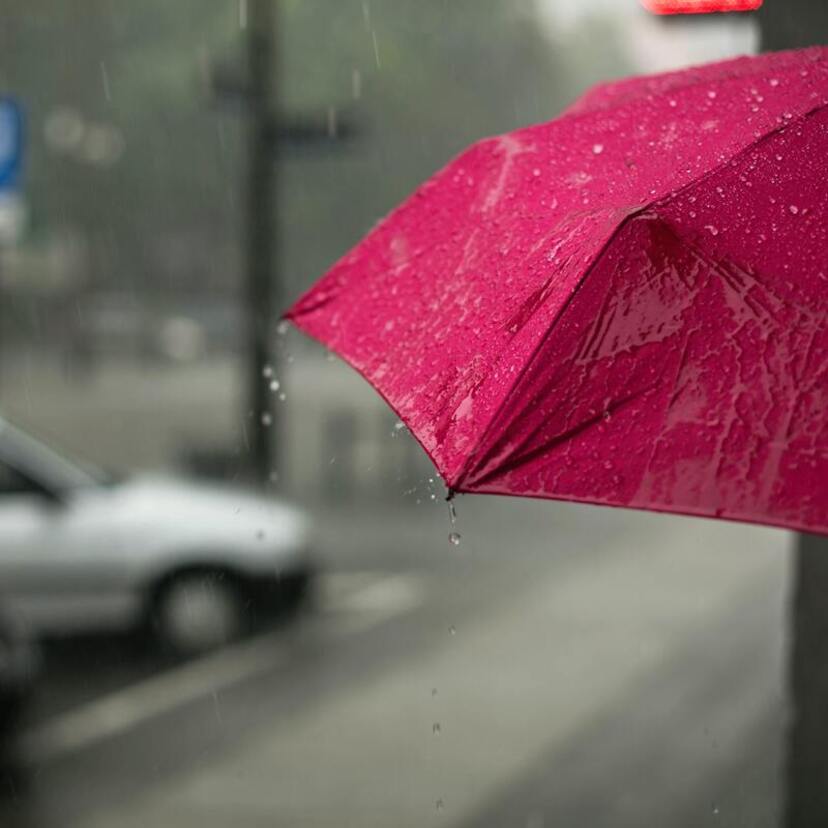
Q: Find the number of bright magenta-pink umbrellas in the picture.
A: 1